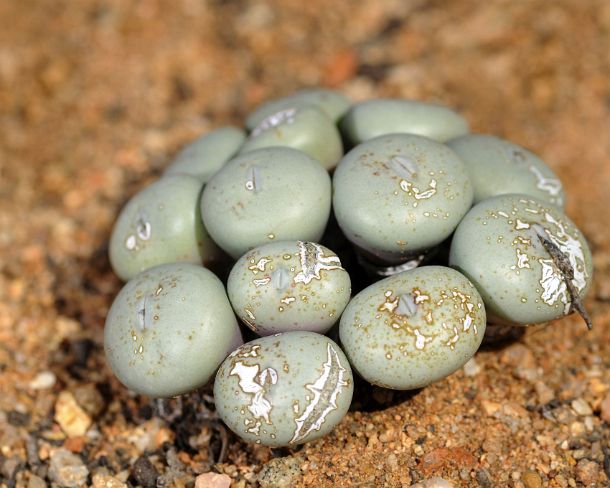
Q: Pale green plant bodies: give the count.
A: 13